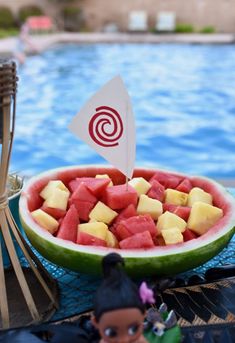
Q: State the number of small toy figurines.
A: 1